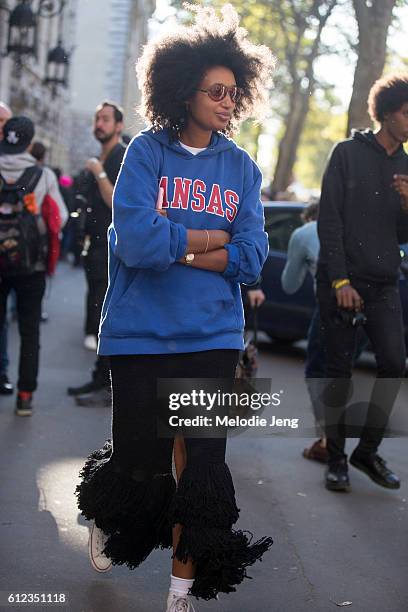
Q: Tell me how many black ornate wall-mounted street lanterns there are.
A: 2